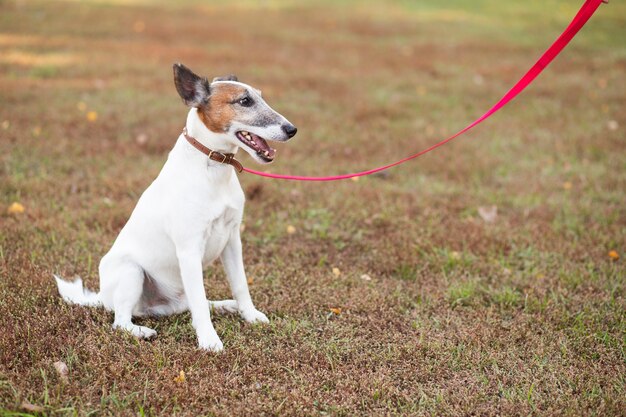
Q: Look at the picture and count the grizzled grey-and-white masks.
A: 1